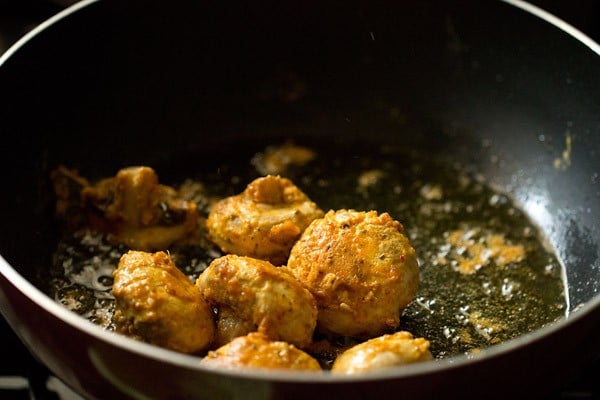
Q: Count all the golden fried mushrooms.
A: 7